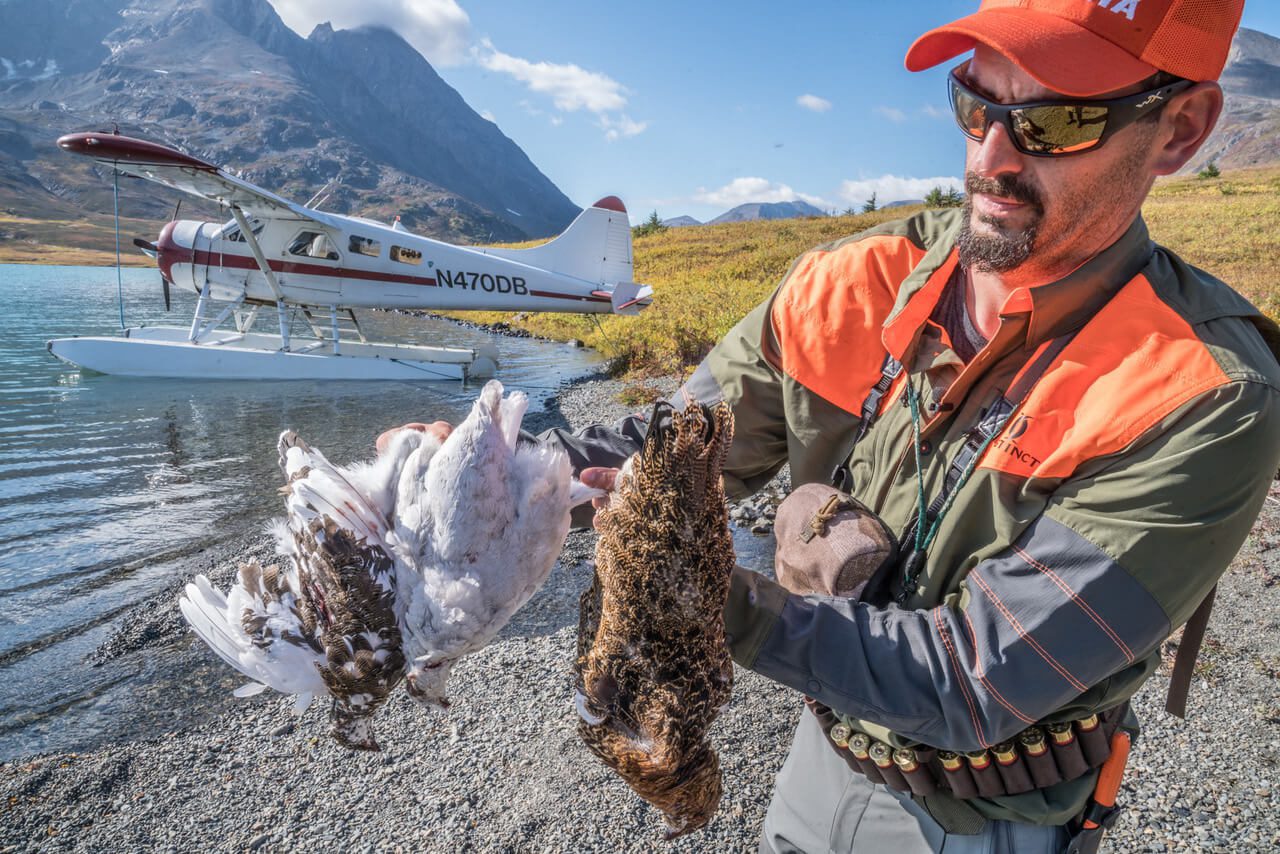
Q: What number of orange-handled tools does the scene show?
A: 1